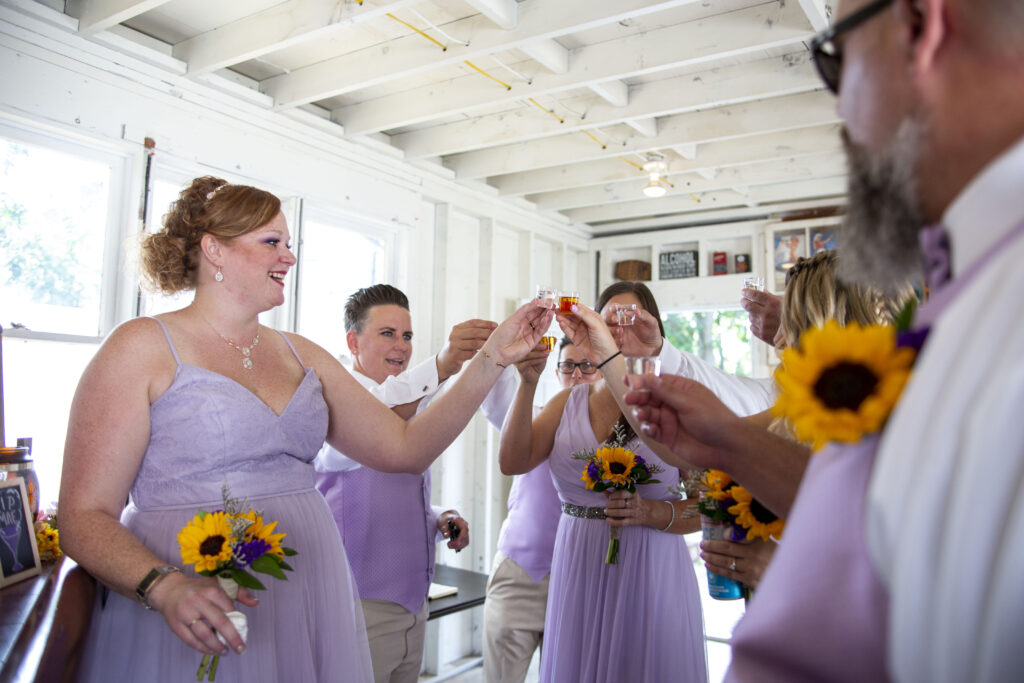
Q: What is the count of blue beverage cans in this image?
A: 1